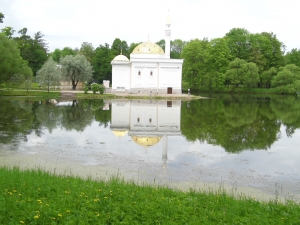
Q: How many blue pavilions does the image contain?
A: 0